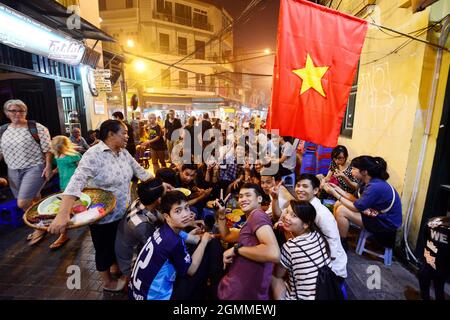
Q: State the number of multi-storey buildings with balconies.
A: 1